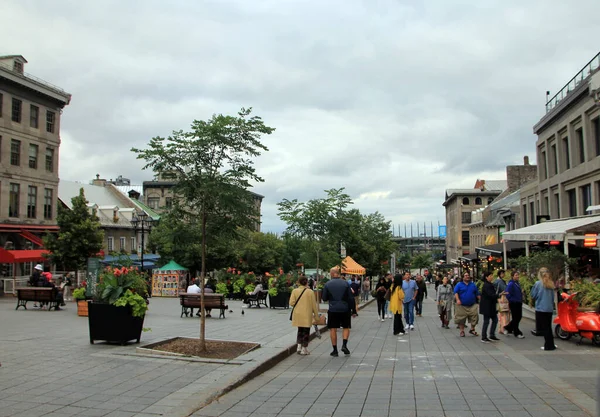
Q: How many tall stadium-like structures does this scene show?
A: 1